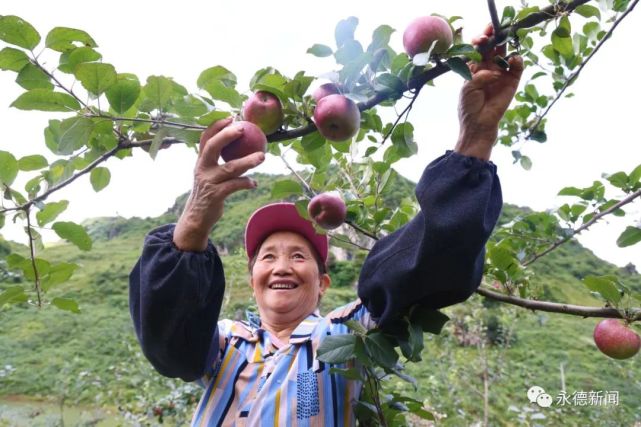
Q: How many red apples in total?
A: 7